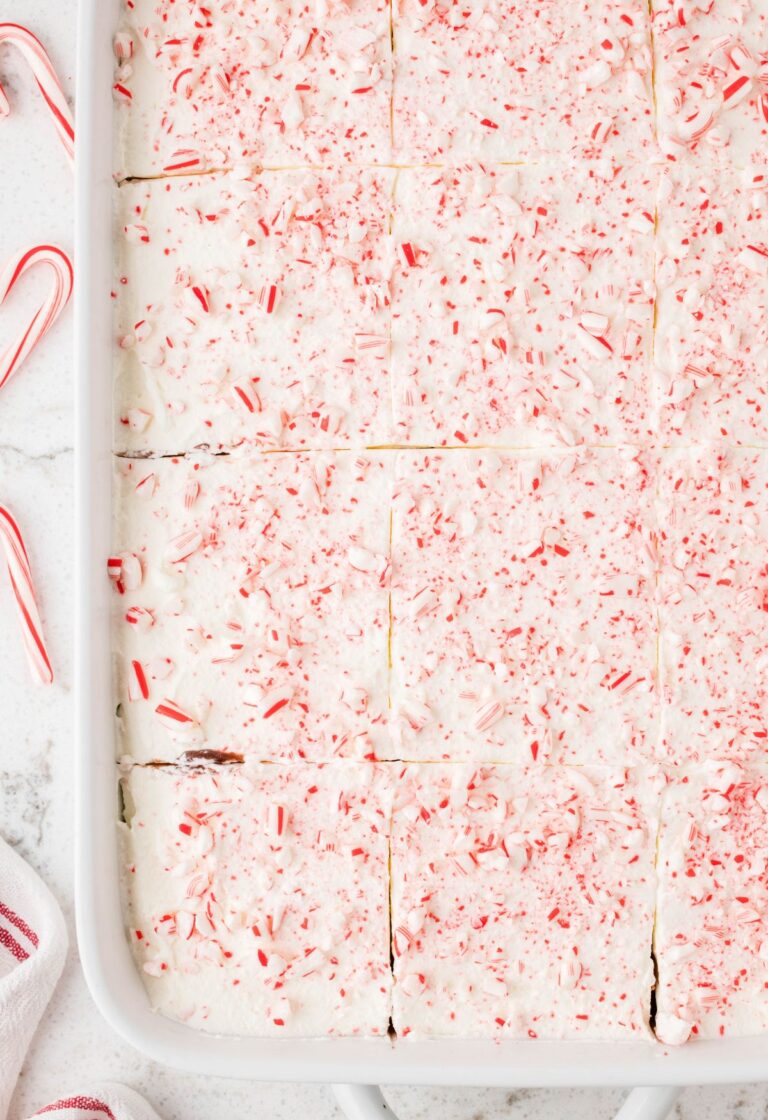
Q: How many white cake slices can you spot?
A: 12